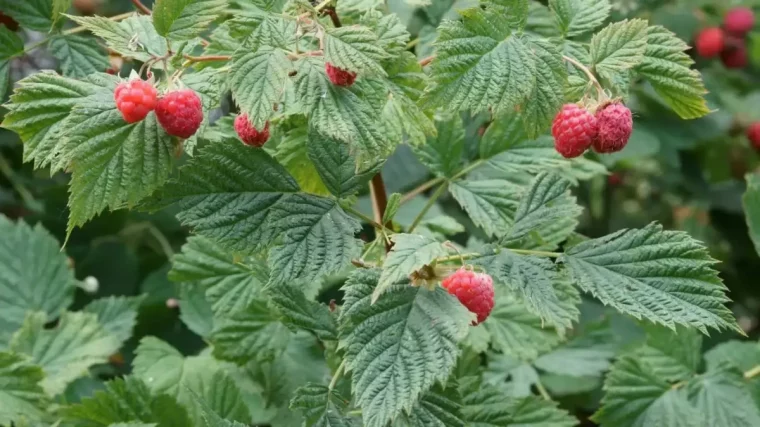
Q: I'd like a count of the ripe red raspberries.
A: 11